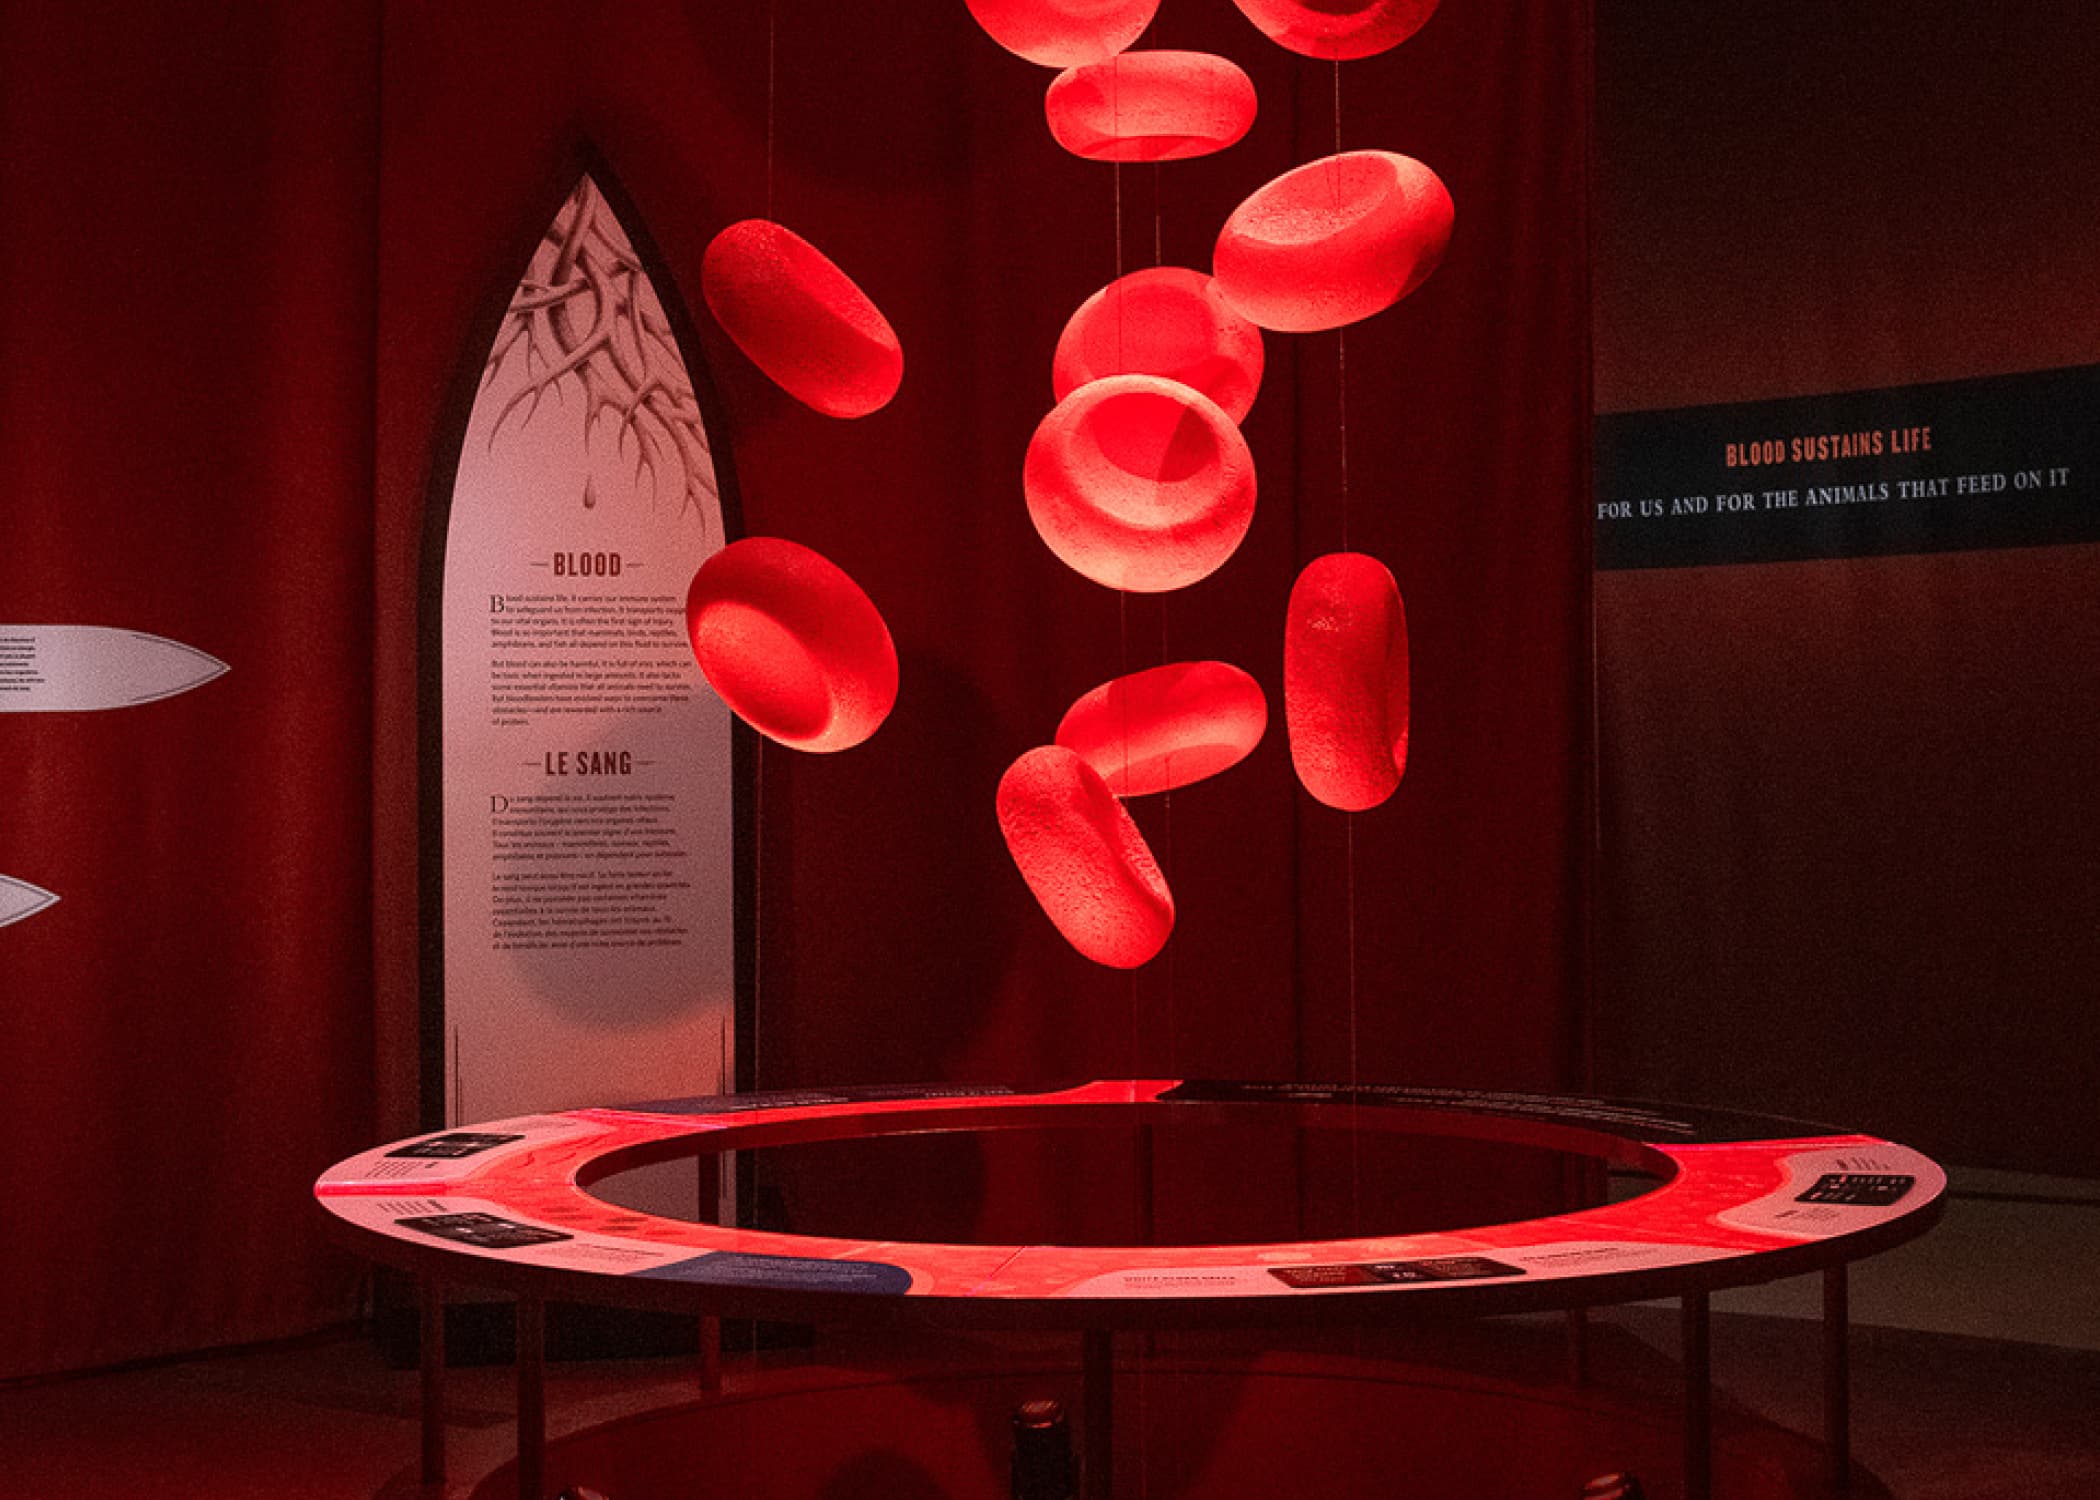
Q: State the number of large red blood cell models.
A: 11